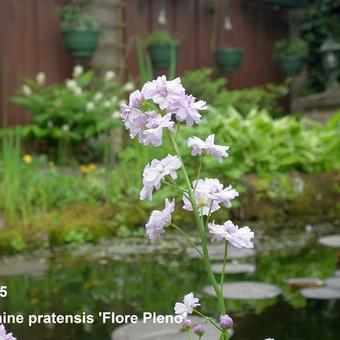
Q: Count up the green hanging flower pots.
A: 4